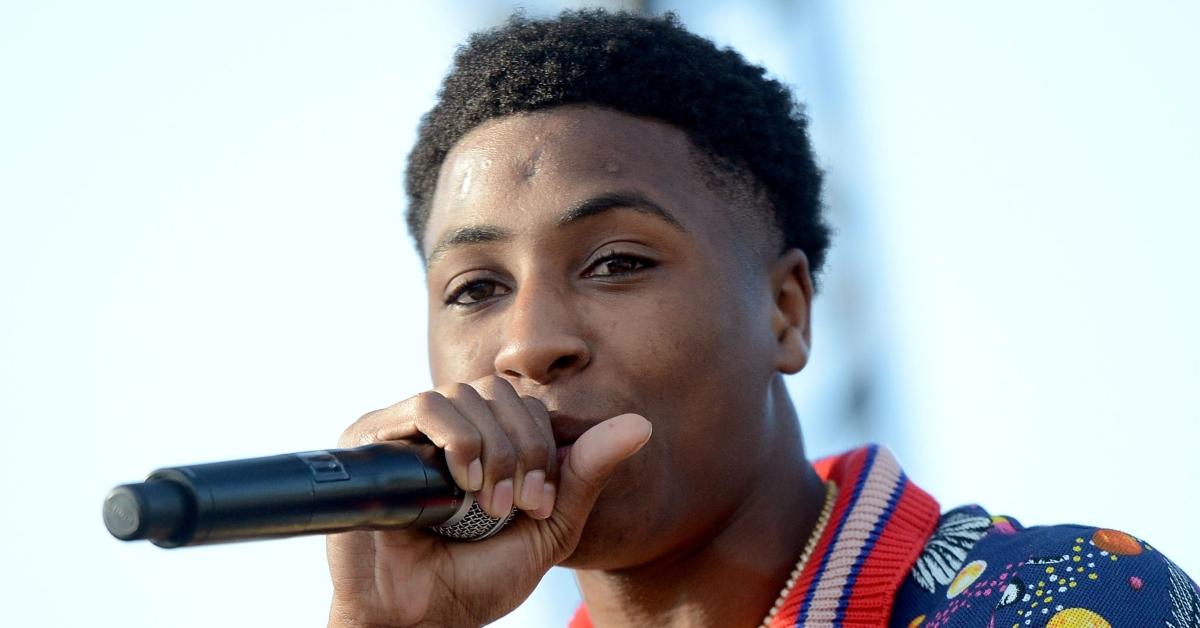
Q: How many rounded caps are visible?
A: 1